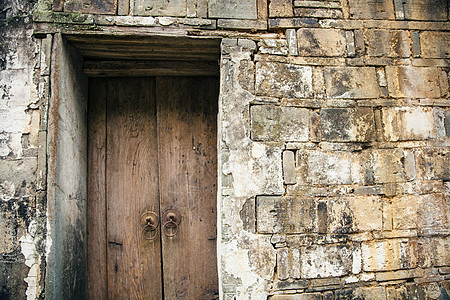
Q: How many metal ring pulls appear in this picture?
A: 2